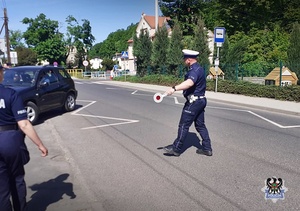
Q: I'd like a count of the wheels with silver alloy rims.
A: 2